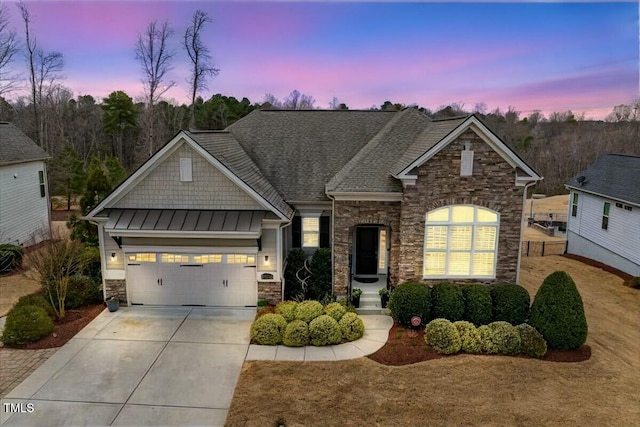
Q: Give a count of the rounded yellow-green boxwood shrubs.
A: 12